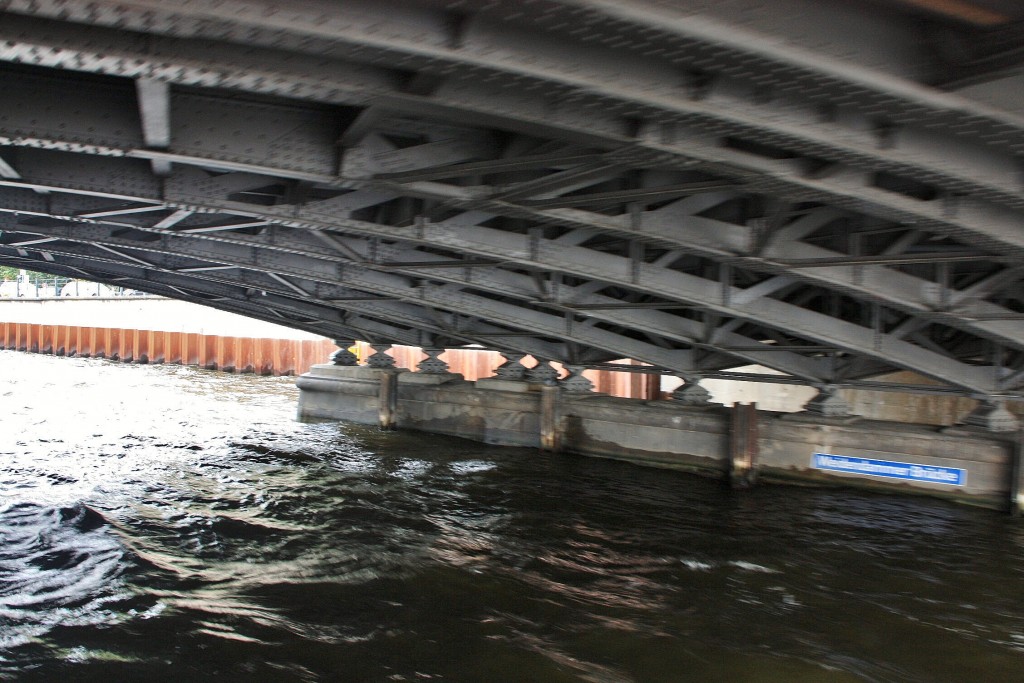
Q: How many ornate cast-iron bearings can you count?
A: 9